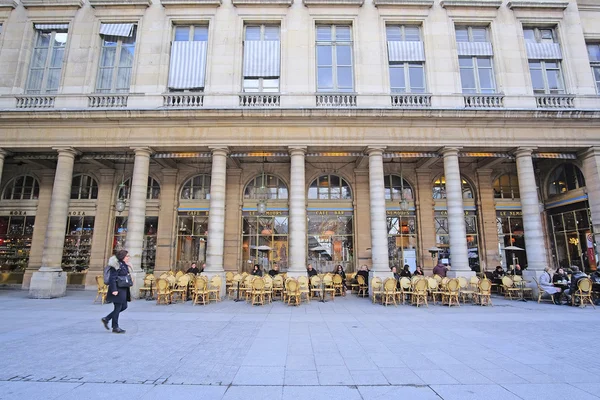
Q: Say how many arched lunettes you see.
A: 10